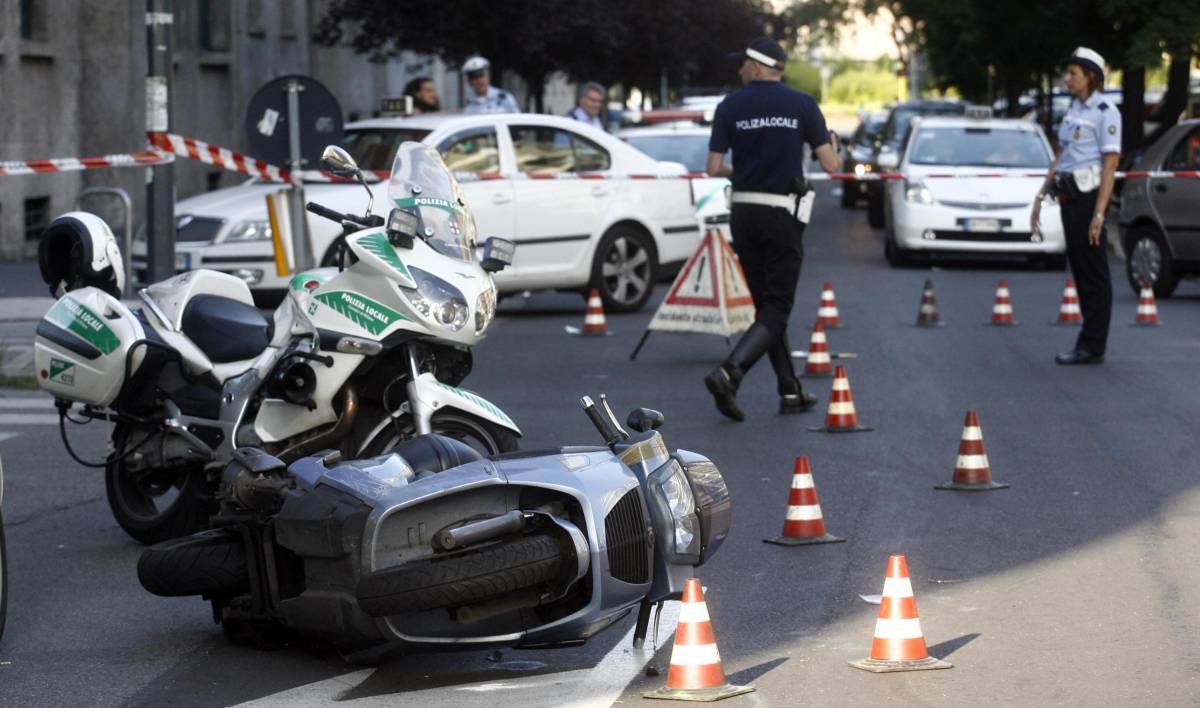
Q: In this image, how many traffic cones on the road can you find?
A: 12